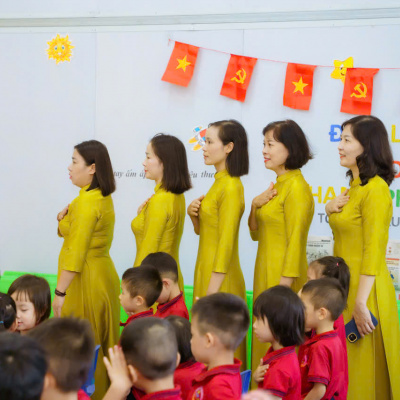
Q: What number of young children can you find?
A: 12